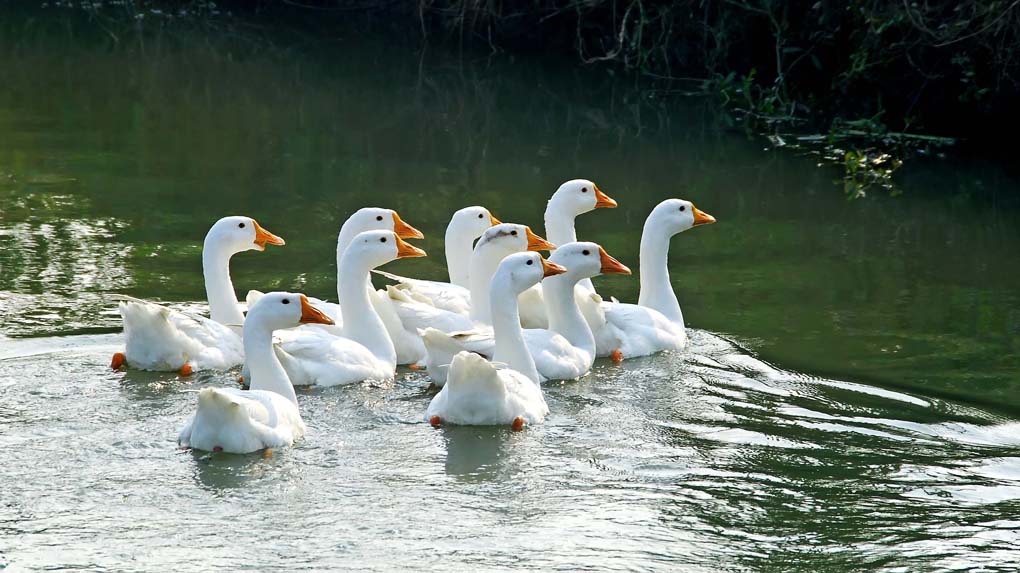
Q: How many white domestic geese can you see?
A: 10